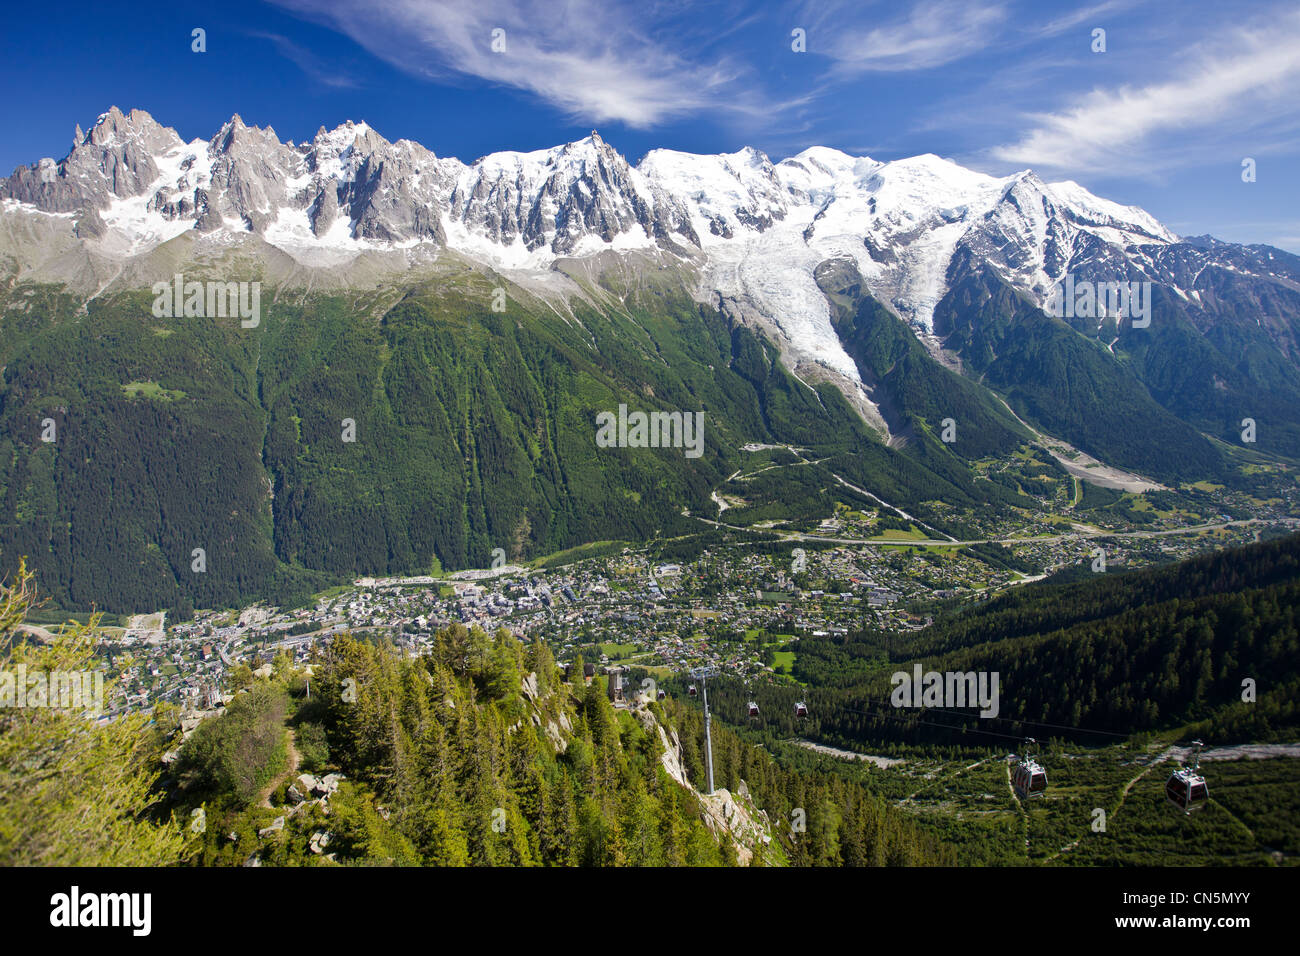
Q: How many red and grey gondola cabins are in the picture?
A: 6